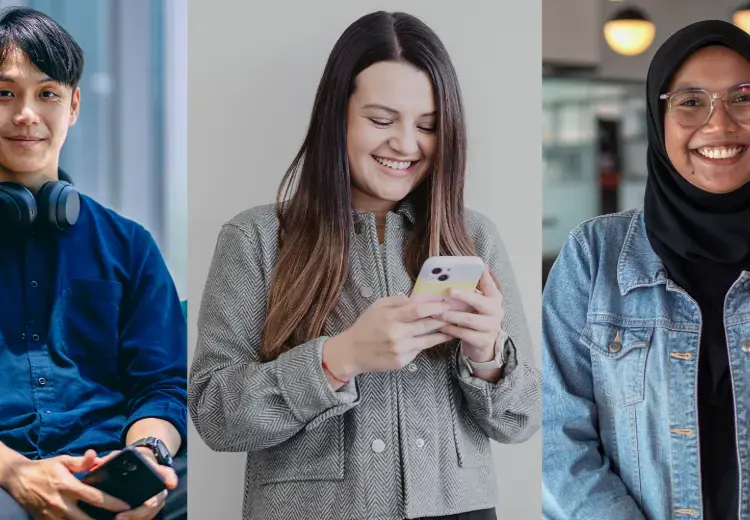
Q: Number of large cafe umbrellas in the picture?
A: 0